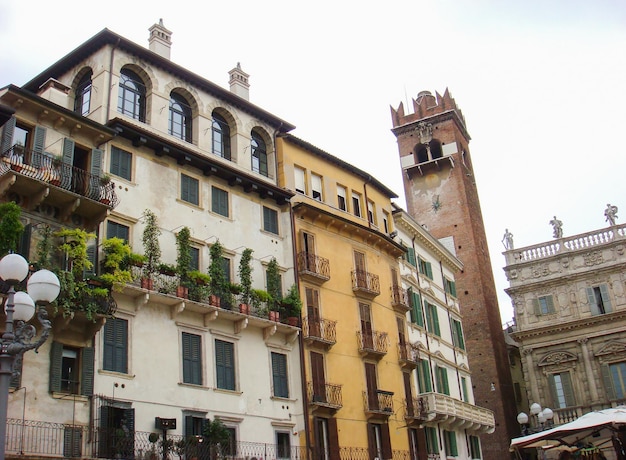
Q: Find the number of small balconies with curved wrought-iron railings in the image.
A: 9